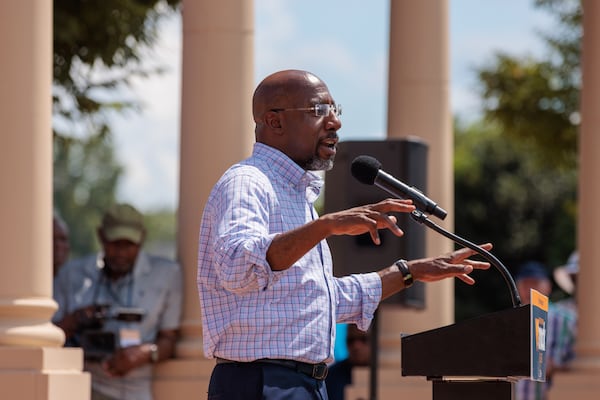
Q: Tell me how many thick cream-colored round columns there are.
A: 4